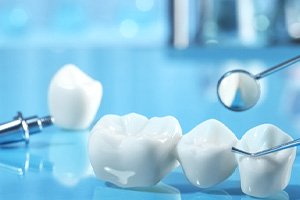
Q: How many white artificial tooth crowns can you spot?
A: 4